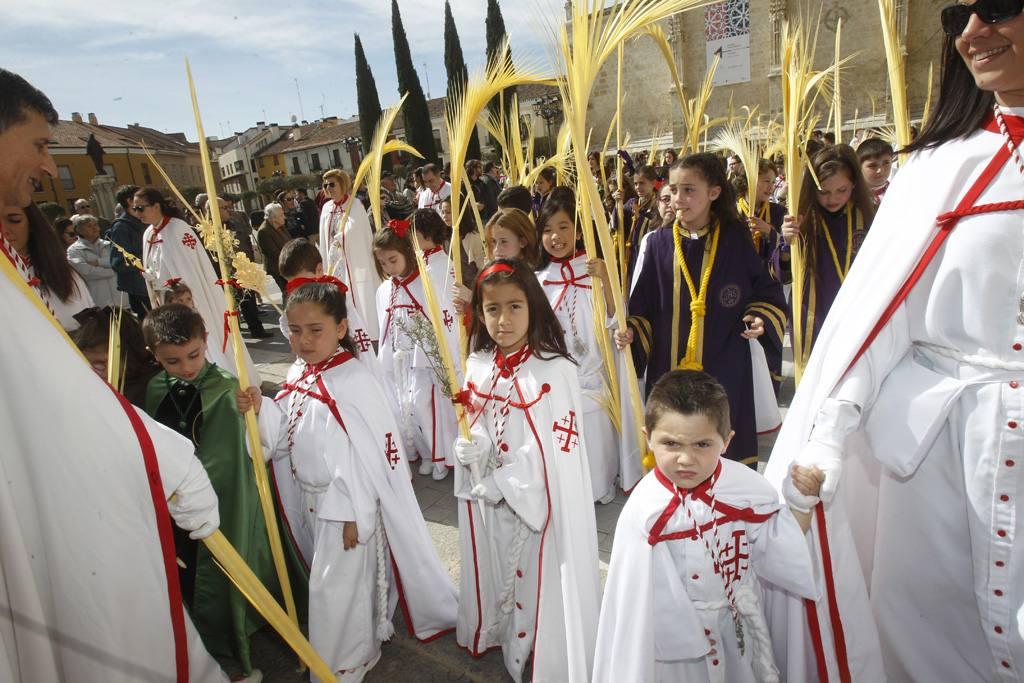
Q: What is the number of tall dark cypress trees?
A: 4